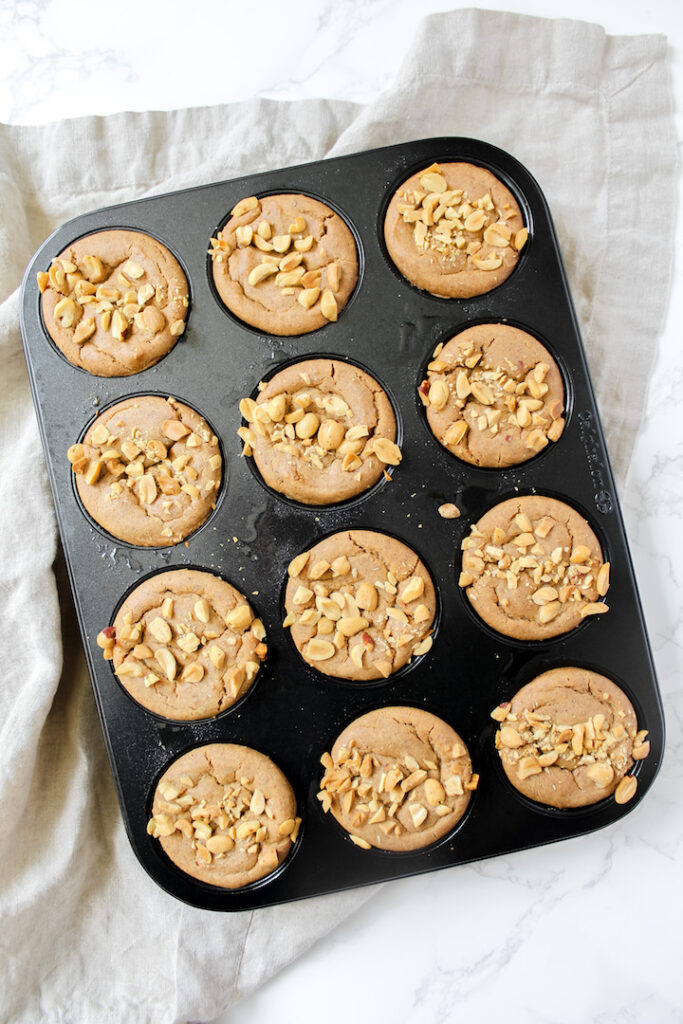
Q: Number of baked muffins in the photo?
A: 12